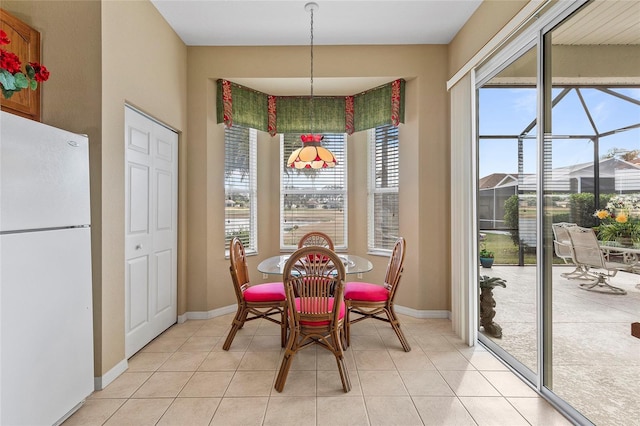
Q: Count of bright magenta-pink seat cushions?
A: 4